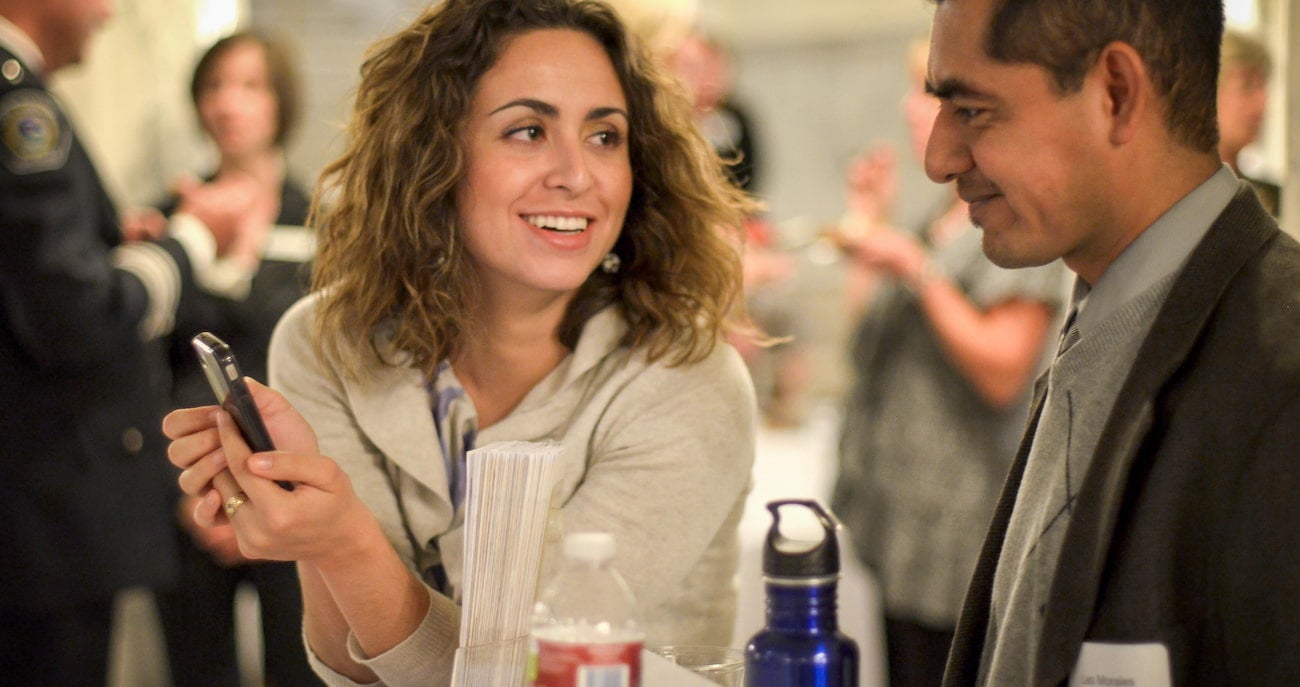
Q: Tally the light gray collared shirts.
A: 1